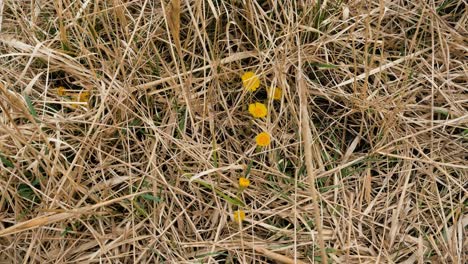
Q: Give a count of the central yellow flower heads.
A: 6